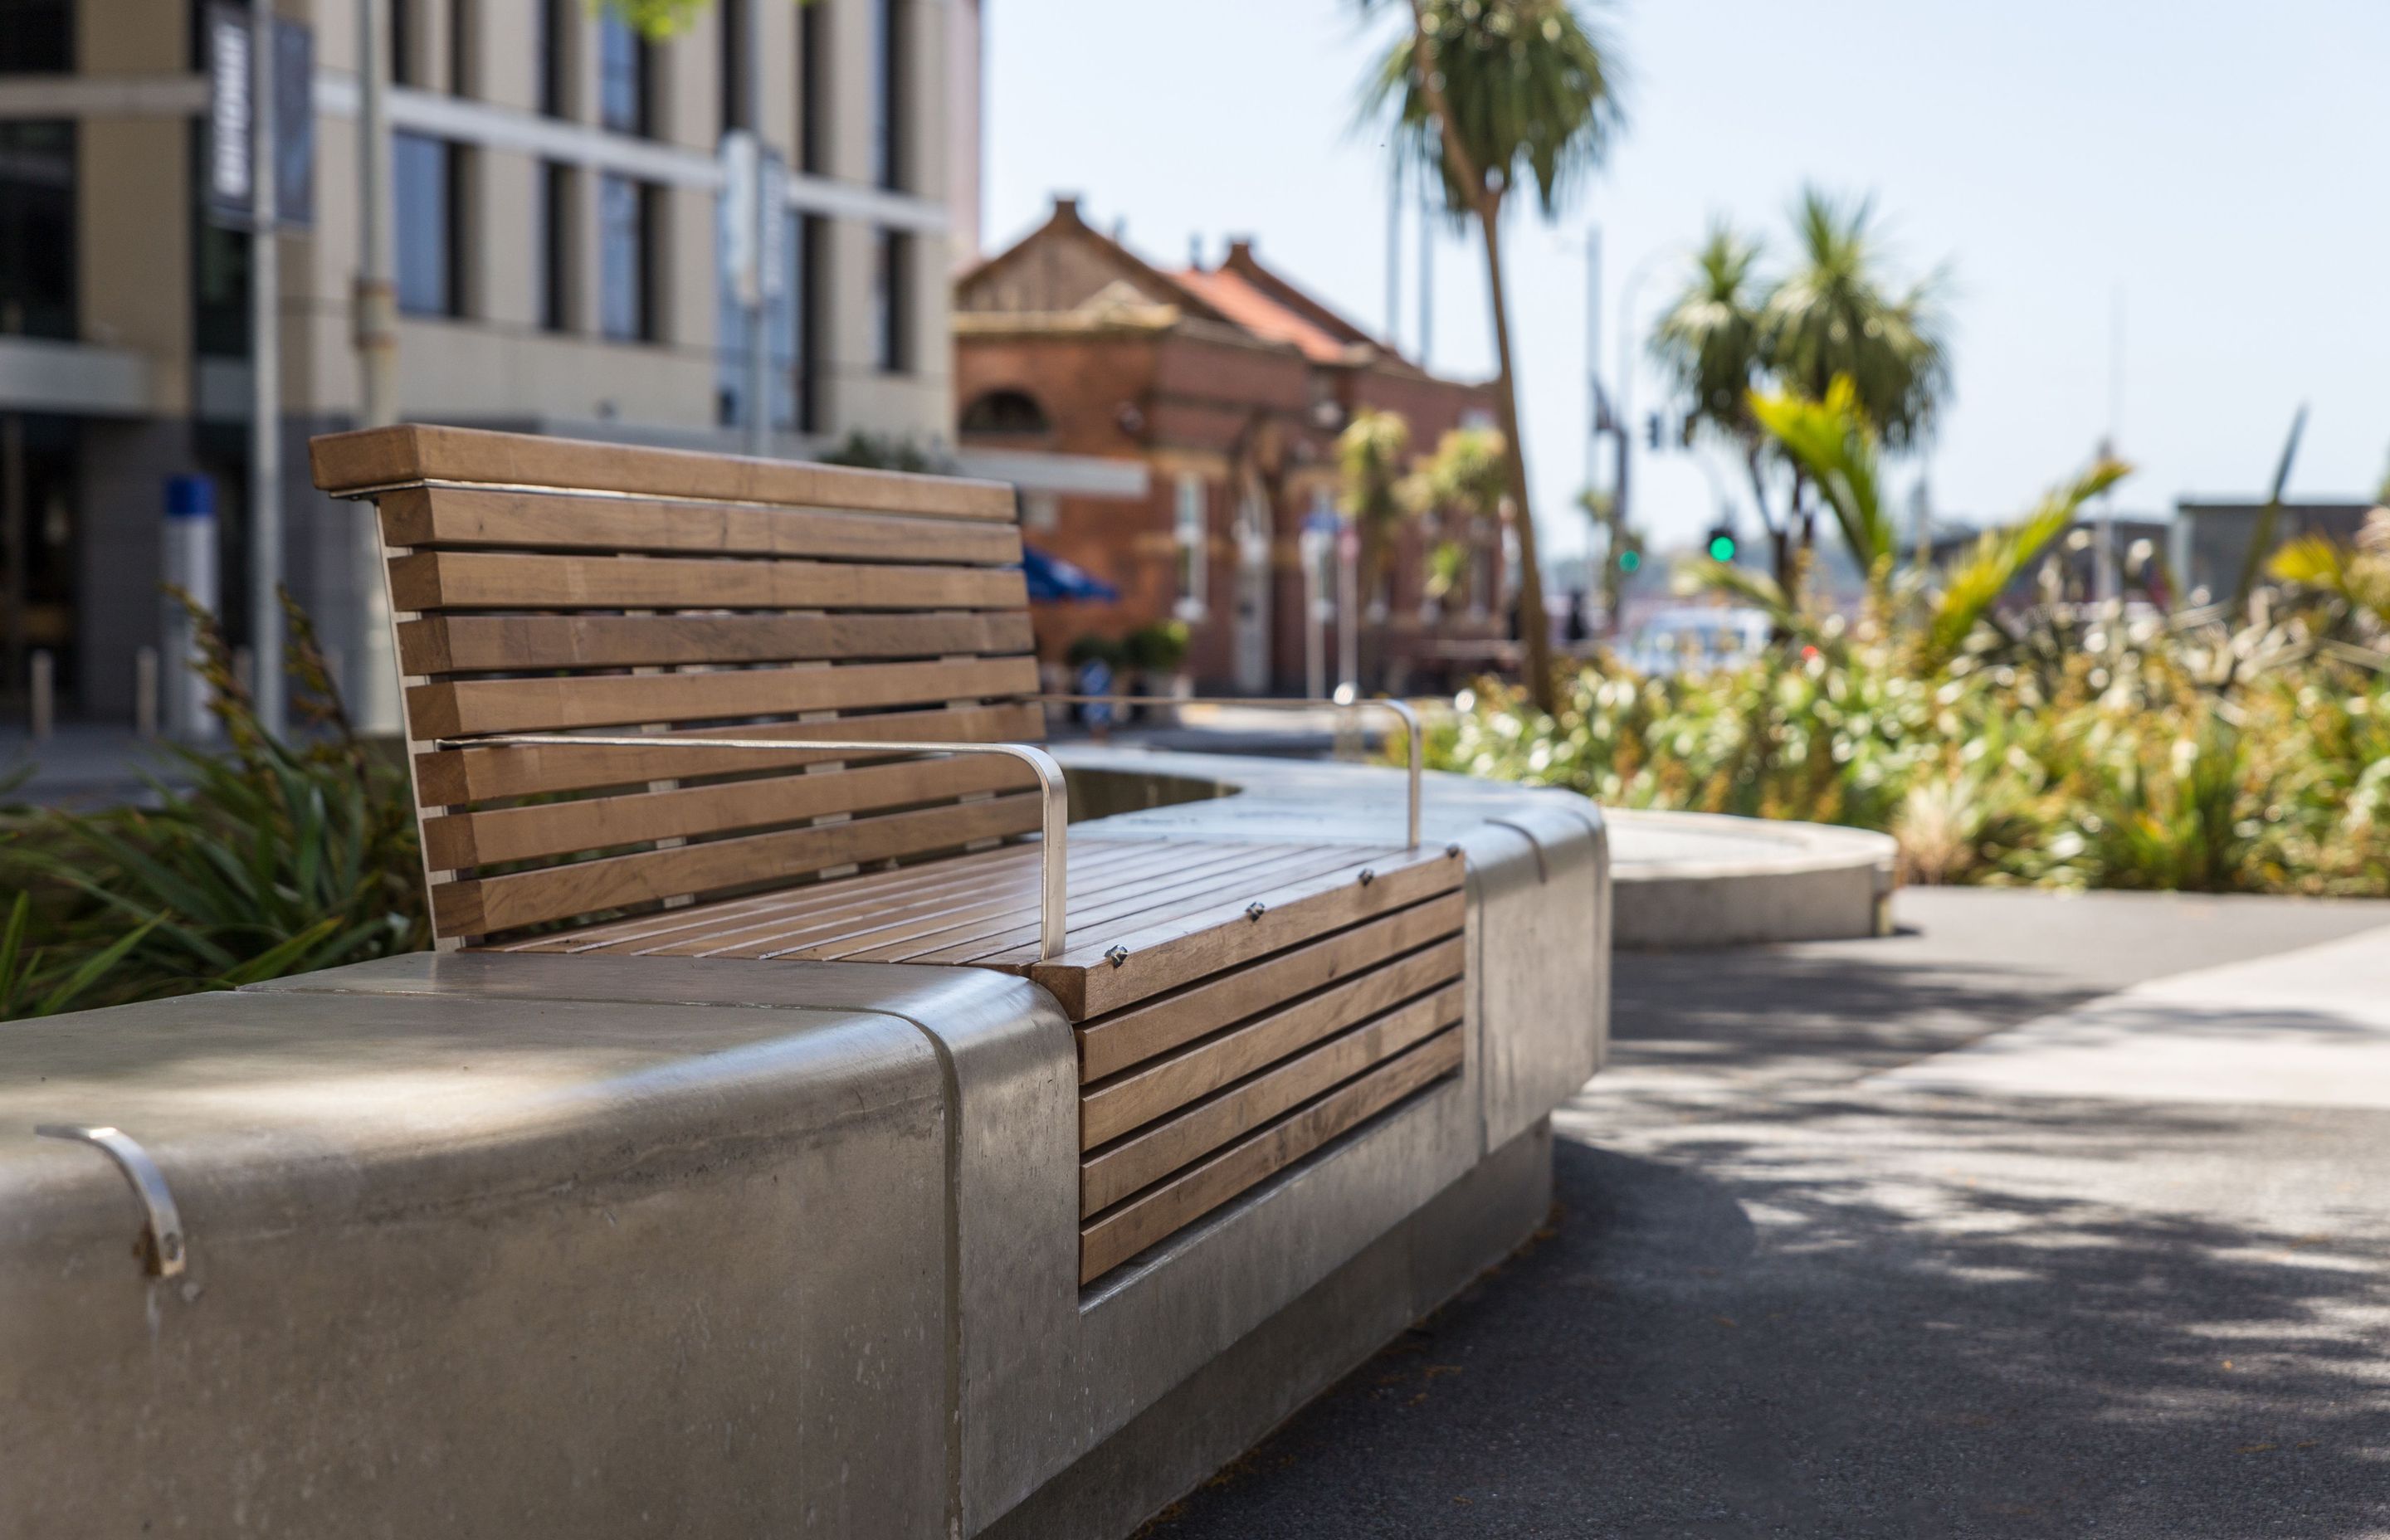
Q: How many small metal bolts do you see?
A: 4